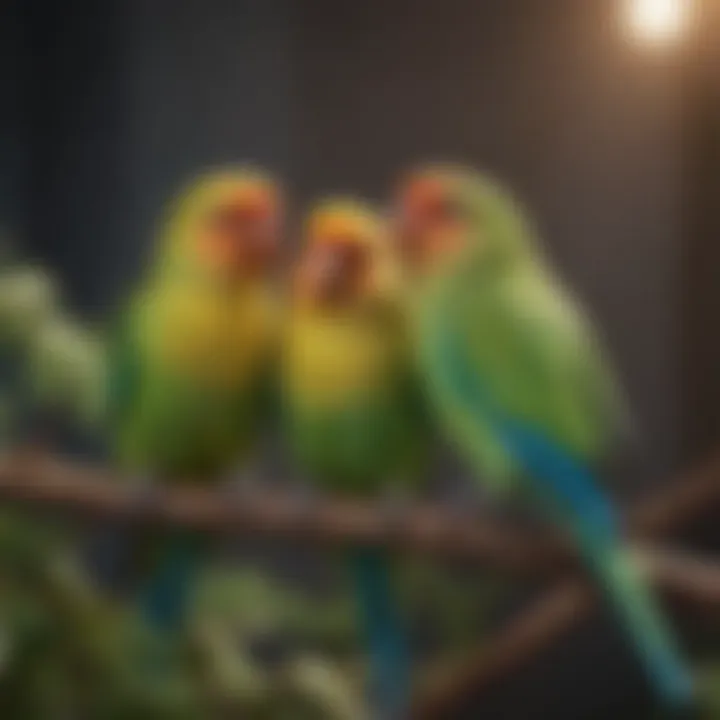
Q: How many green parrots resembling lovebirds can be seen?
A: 3